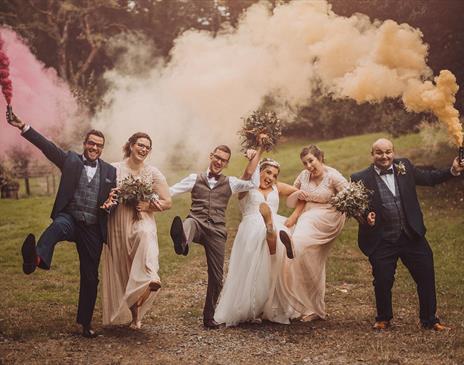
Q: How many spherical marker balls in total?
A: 0